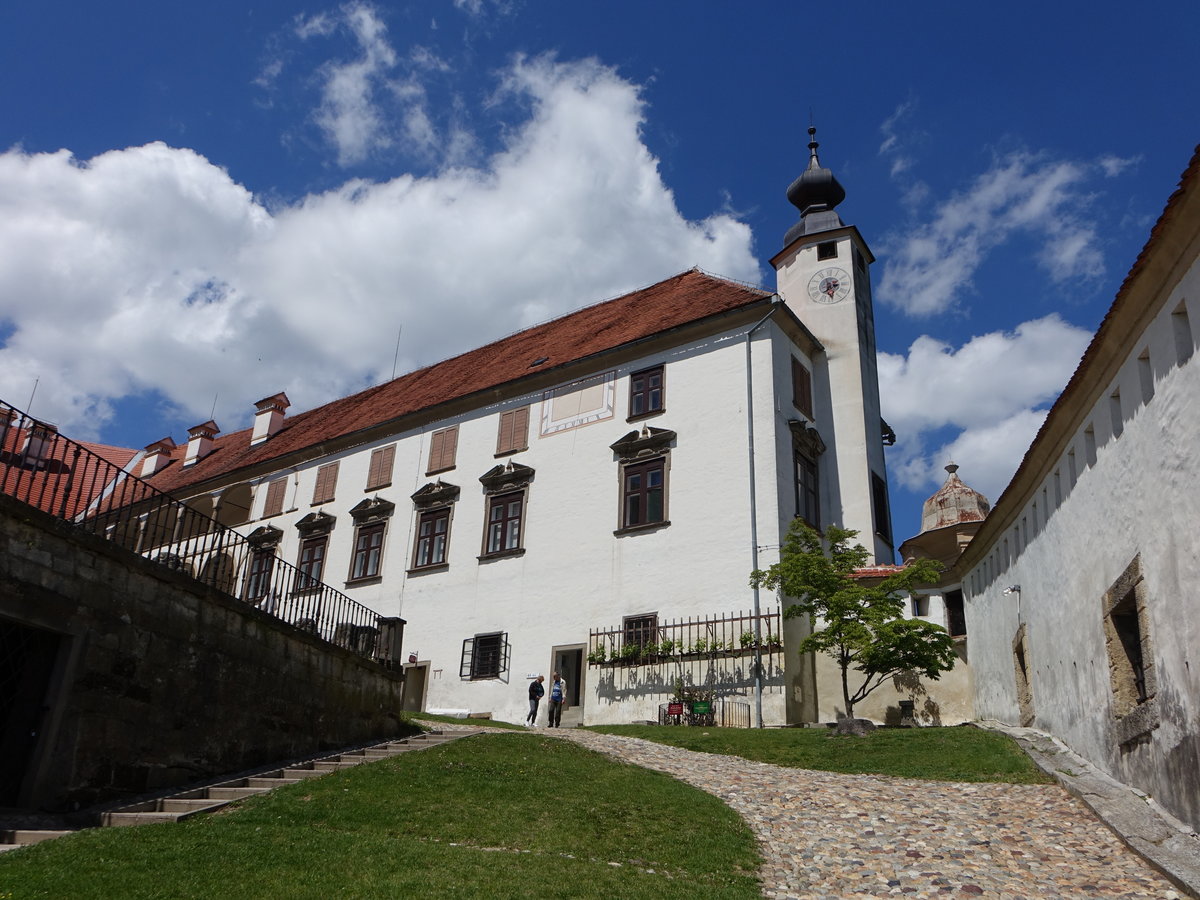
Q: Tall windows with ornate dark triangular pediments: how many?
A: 7